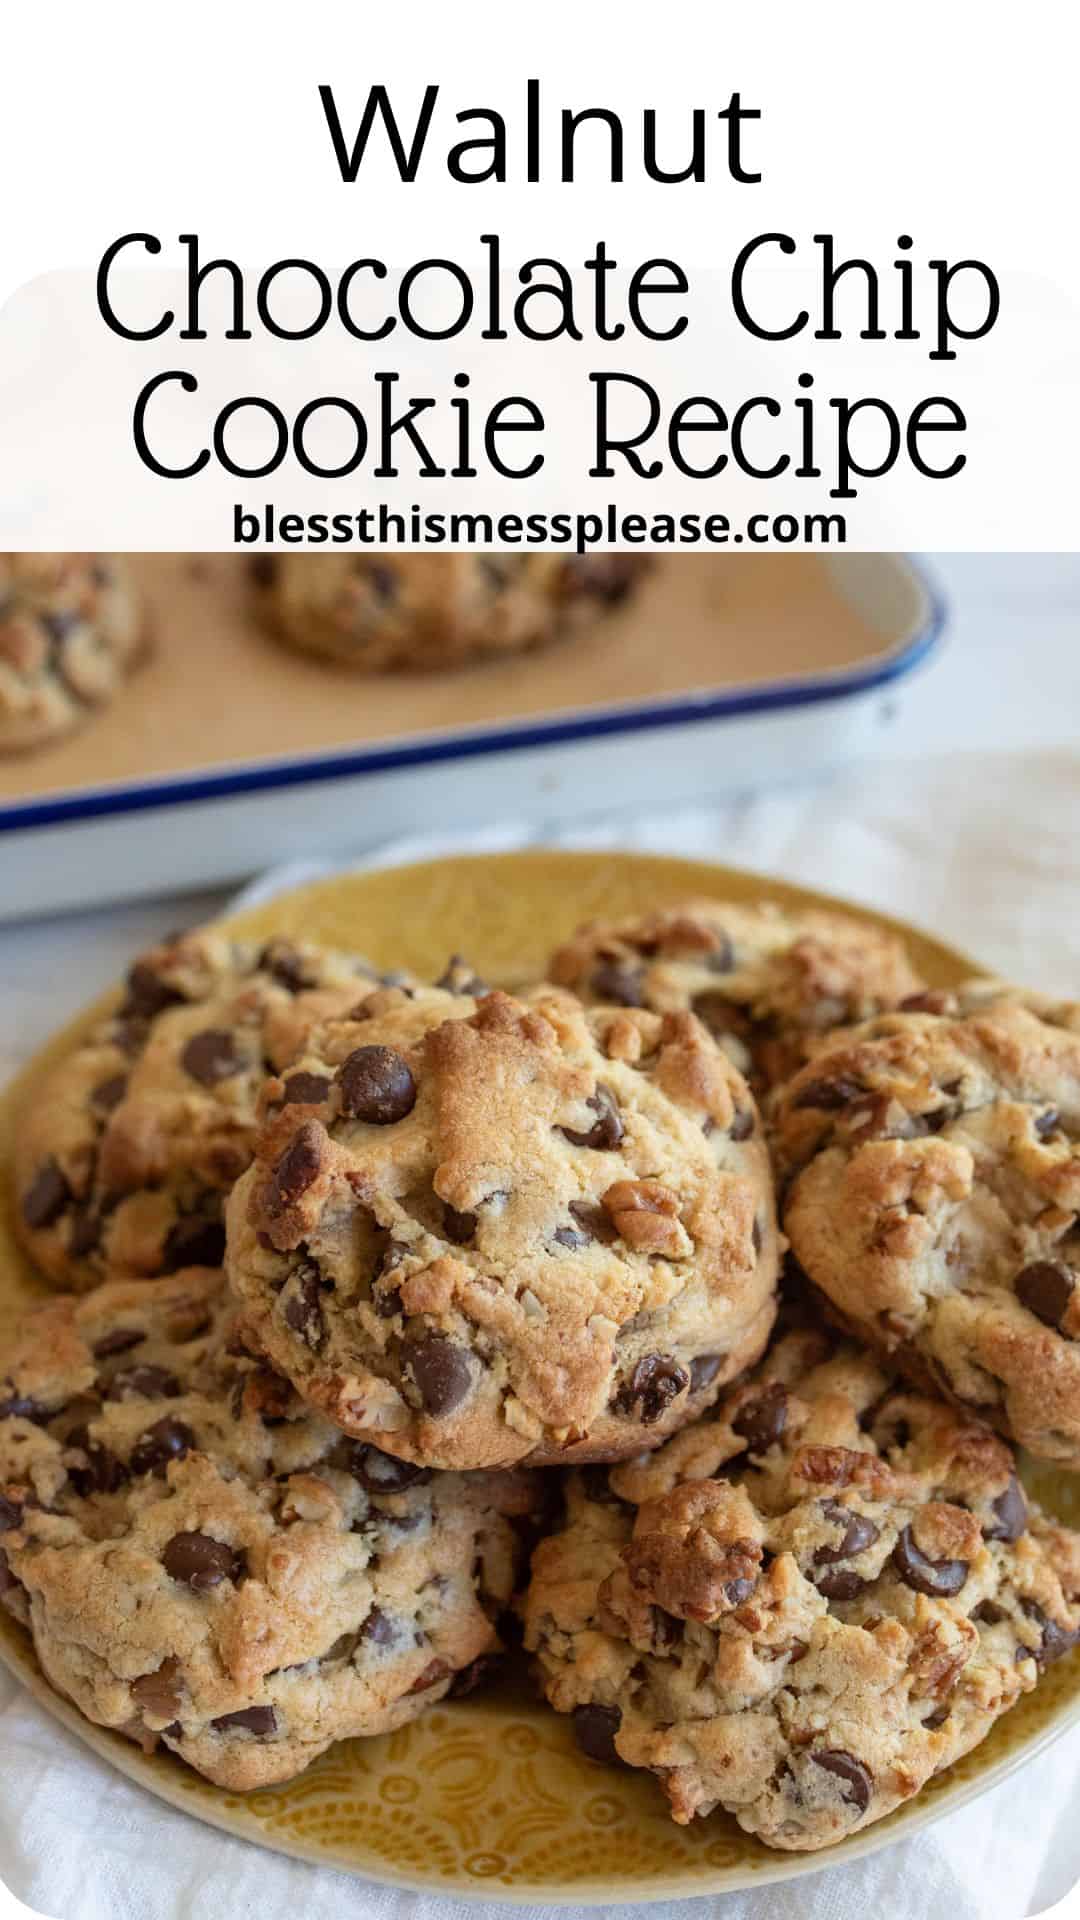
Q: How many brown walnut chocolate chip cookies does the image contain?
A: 8